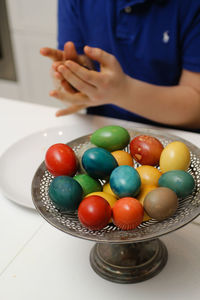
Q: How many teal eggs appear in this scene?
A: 4